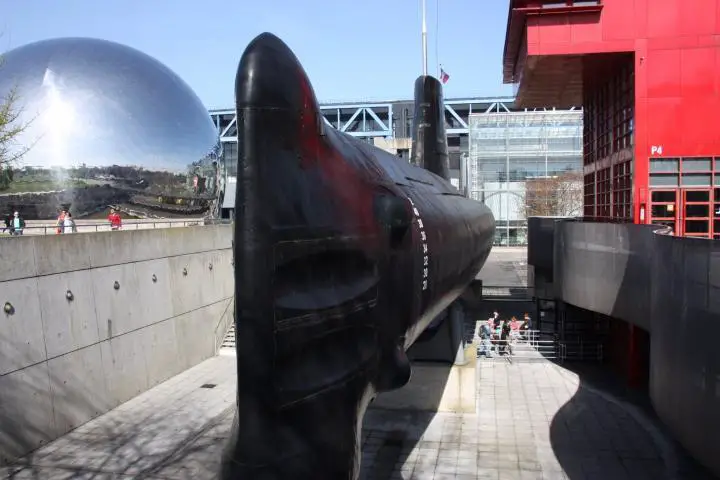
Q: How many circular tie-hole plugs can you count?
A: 6